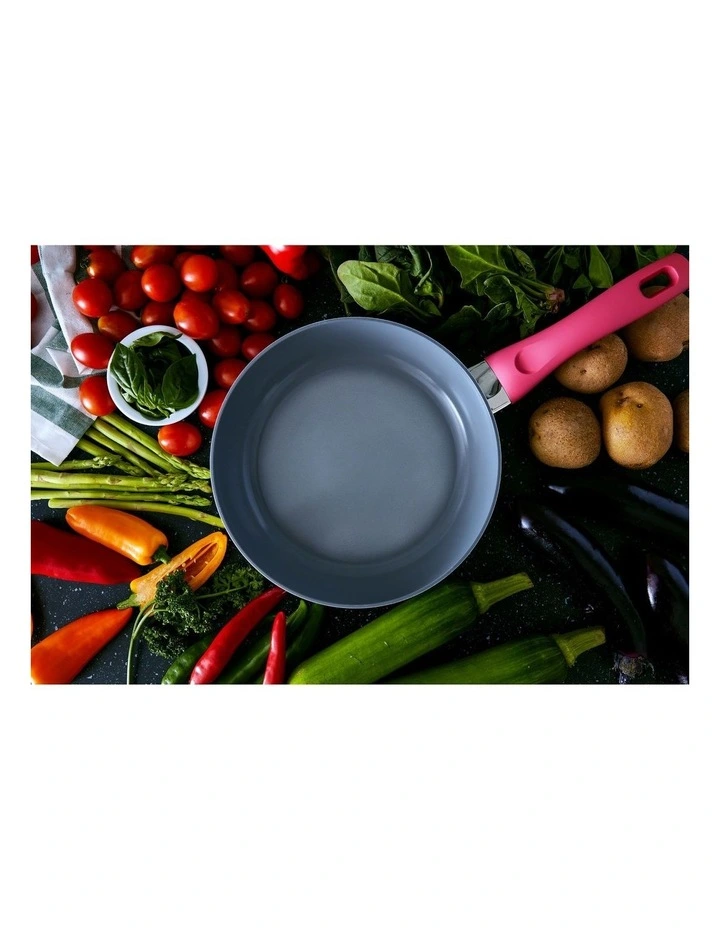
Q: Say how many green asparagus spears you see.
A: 9